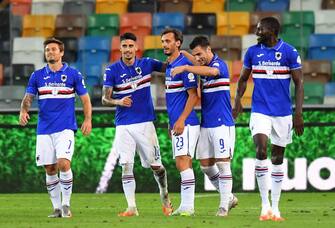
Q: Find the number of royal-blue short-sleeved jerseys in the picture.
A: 5